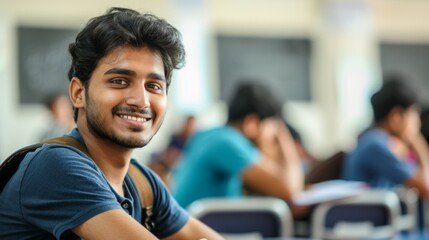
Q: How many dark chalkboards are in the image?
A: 3